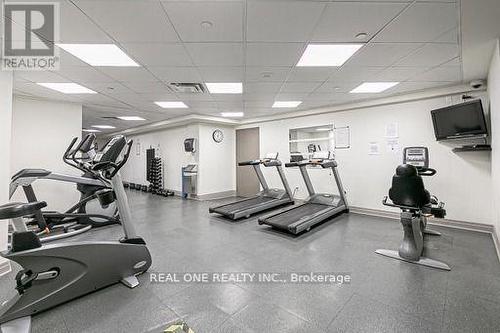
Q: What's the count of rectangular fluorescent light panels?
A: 11